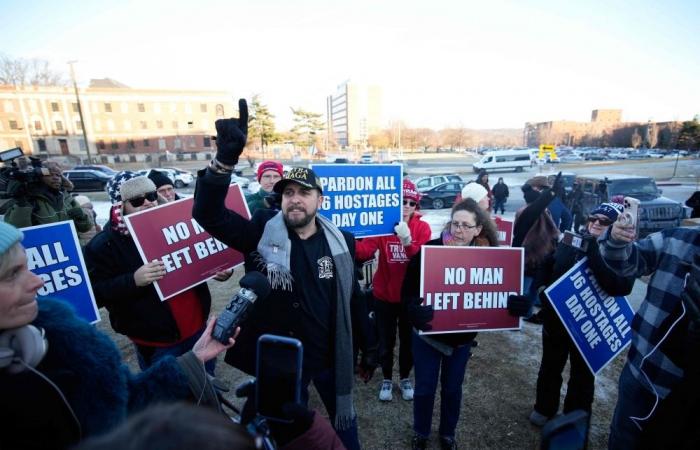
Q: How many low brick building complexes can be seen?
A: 2